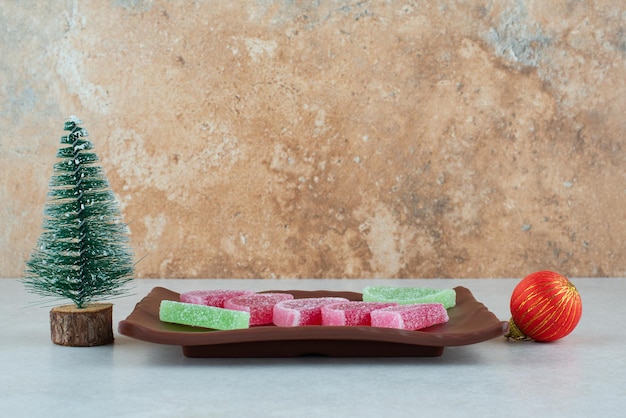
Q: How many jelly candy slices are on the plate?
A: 7